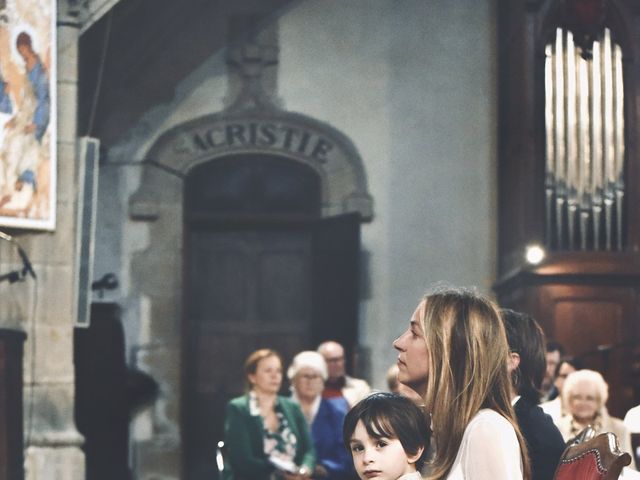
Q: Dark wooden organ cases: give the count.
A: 1